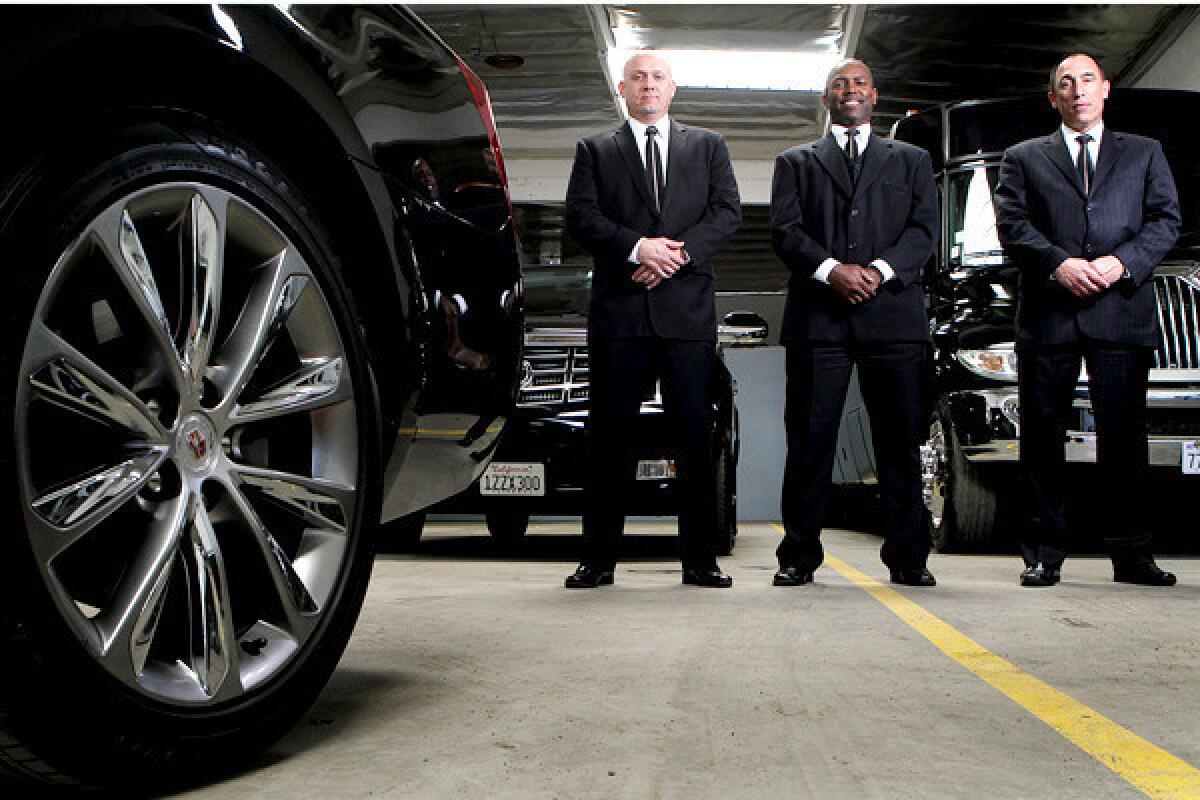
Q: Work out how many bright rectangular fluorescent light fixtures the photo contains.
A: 1